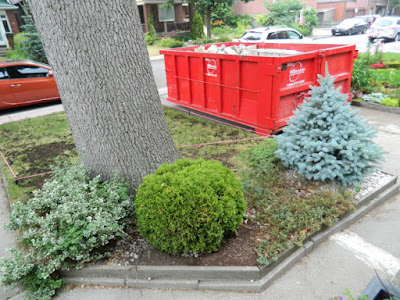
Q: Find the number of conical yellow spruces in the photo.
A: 0